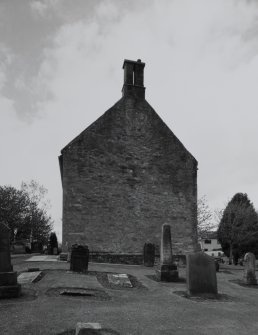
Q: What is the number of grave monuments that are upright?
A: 6